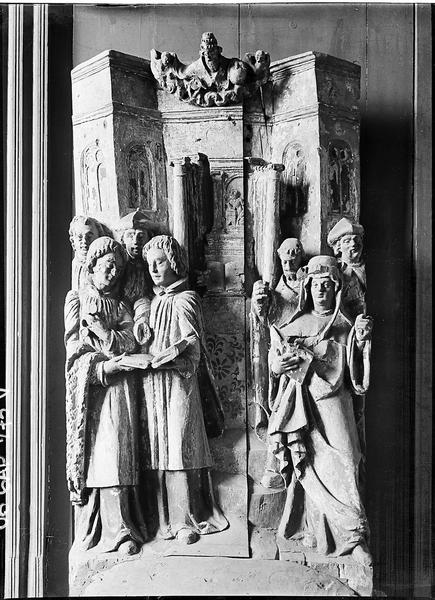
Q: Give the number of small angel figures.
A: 2